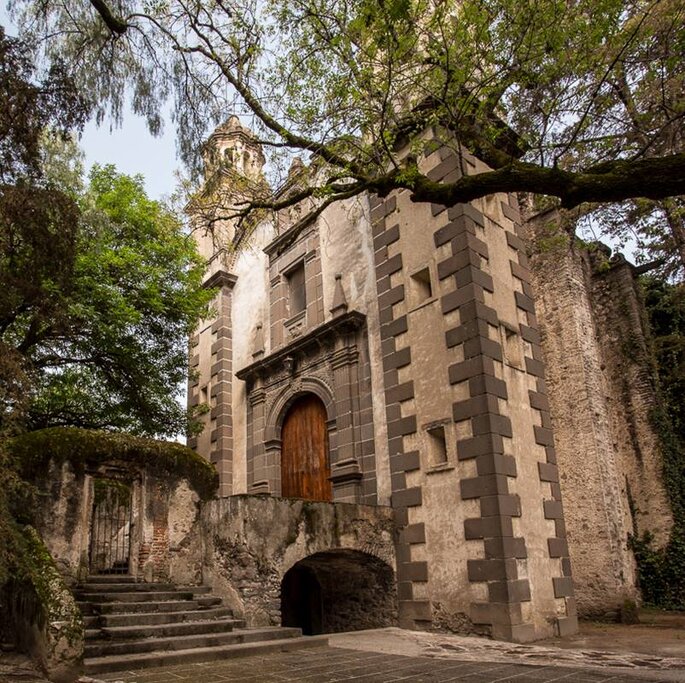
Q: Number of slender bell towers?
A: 2